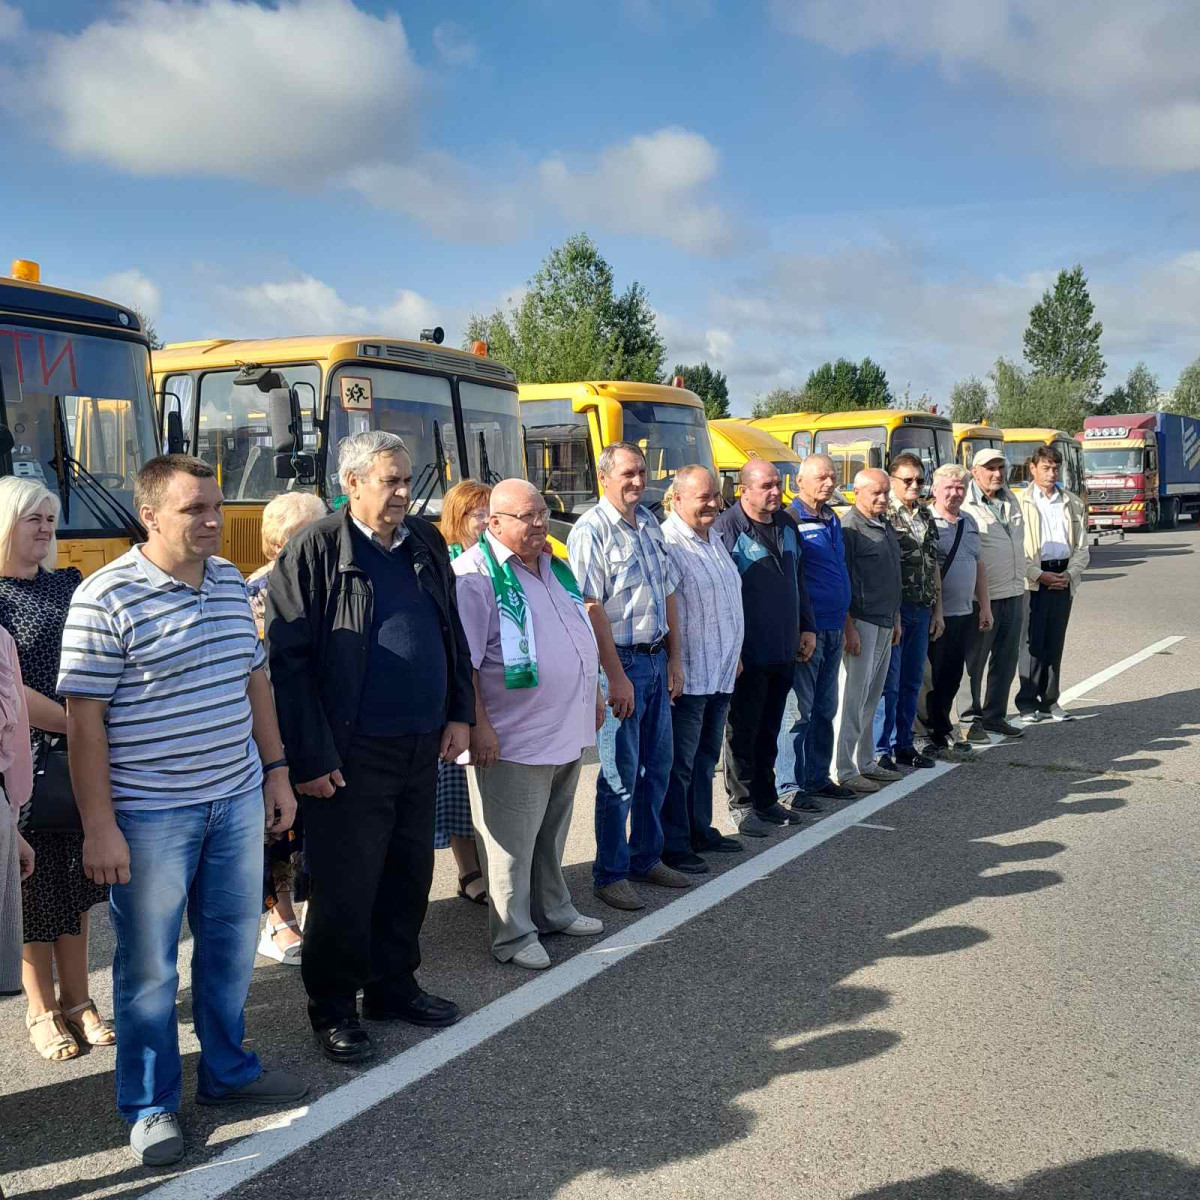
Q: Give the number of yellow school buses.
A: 7